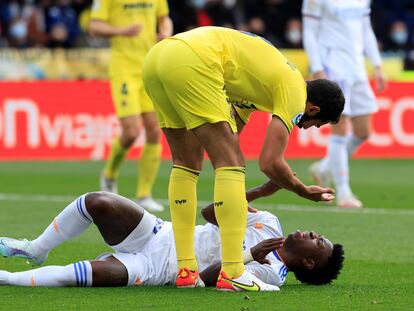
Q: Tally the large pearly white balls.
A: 0